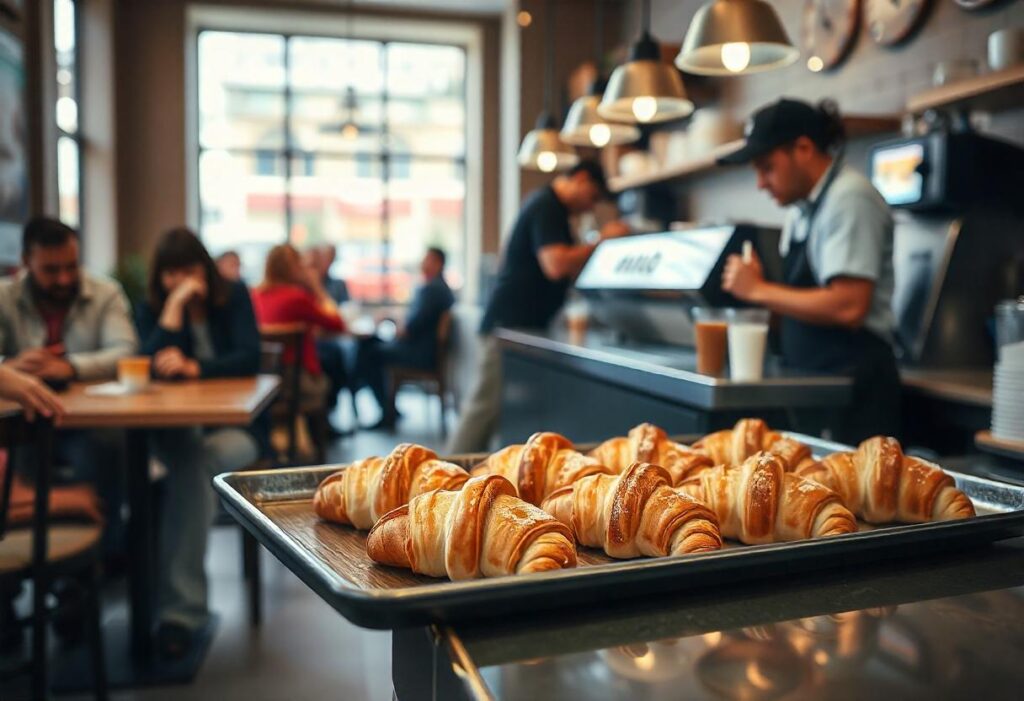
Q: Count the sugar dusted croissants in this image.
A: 8